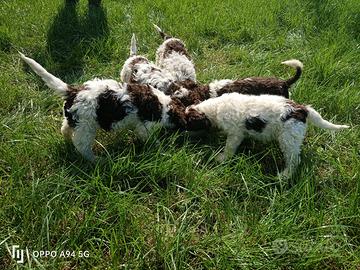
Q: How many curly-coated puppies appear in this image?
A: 5